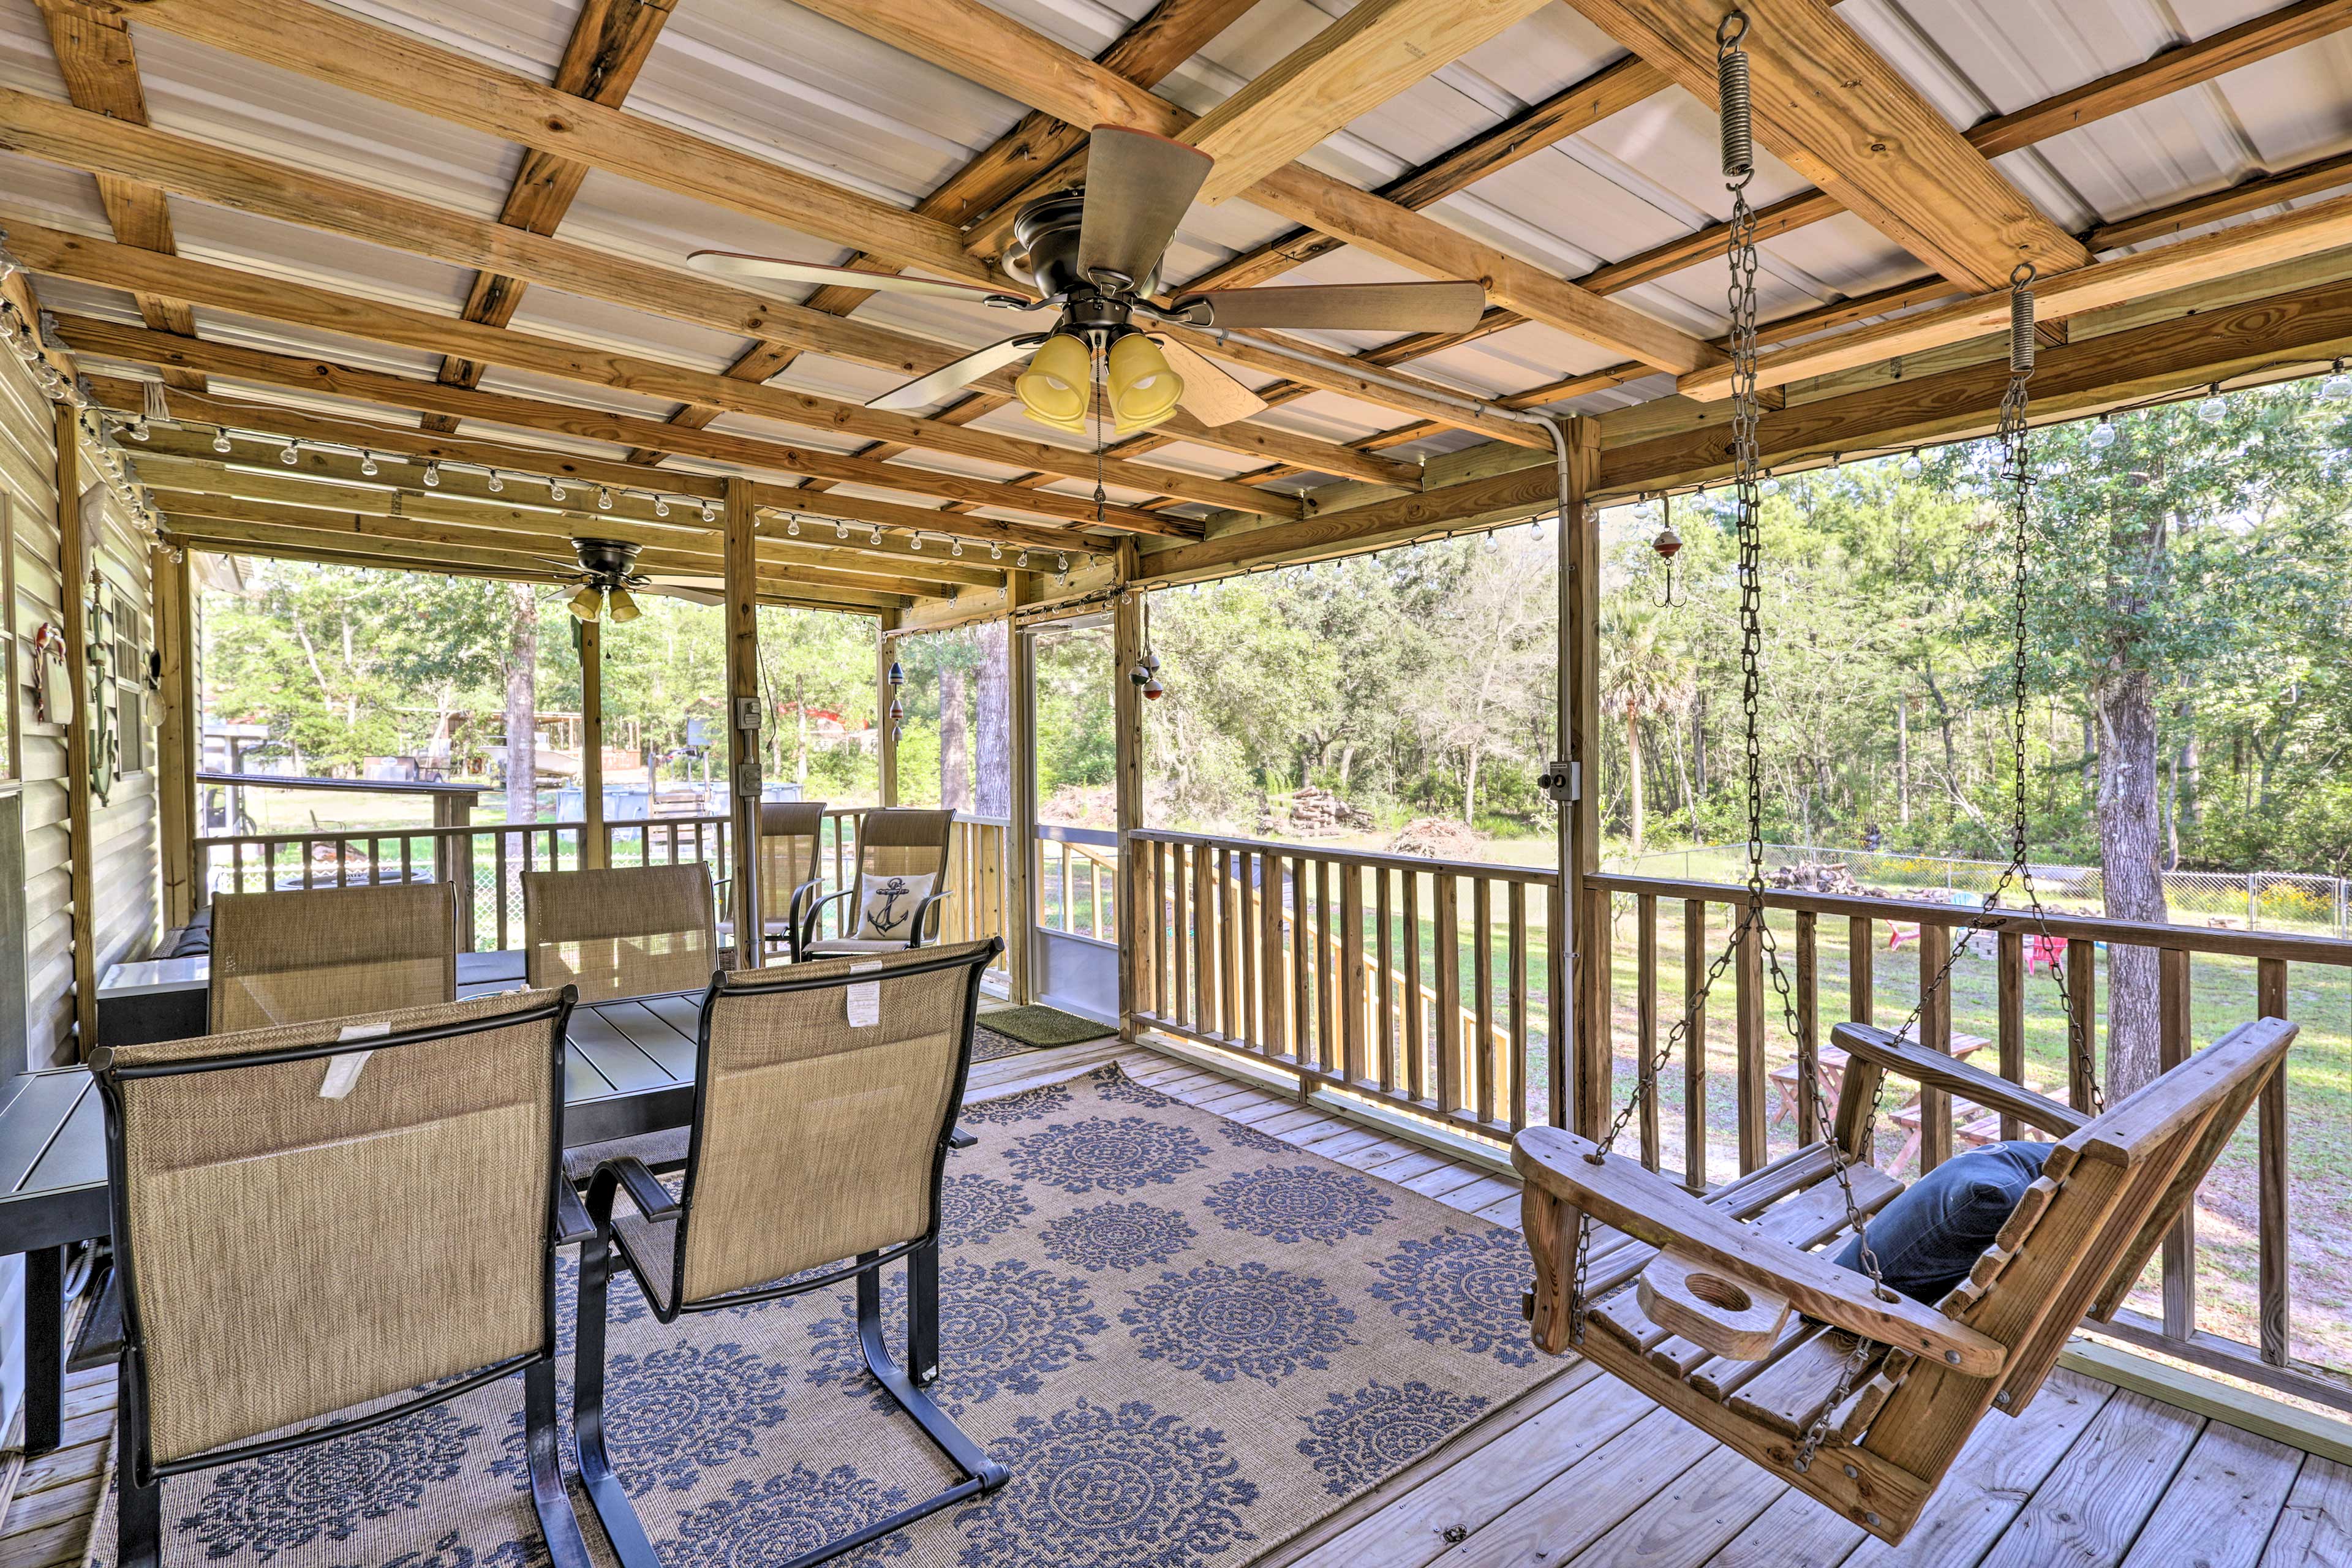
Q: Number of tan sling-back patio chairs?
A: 6